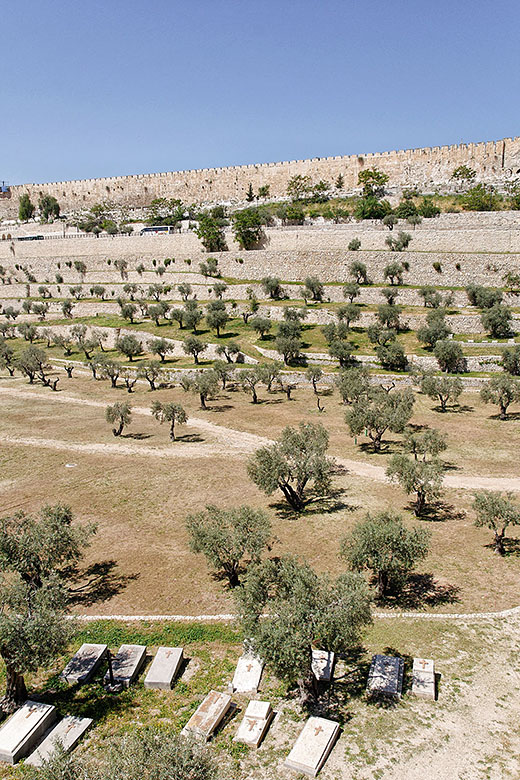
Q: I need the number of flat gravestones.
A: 12